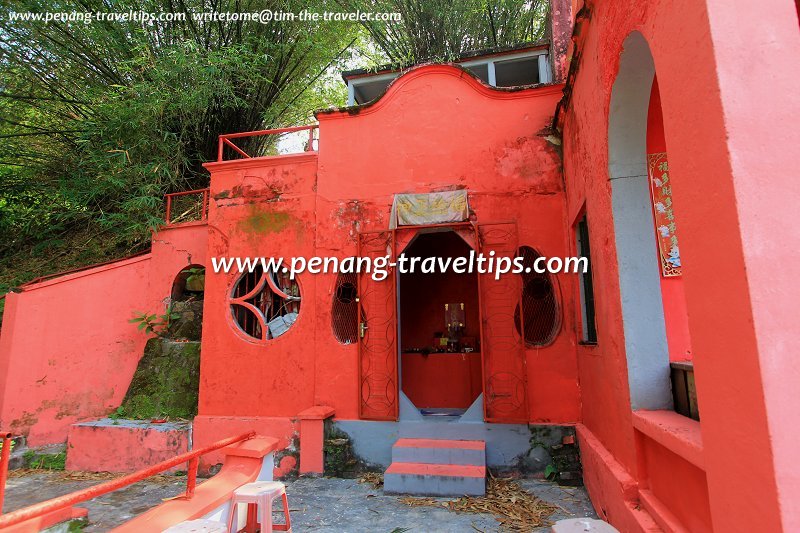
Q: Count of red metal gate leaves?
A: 2